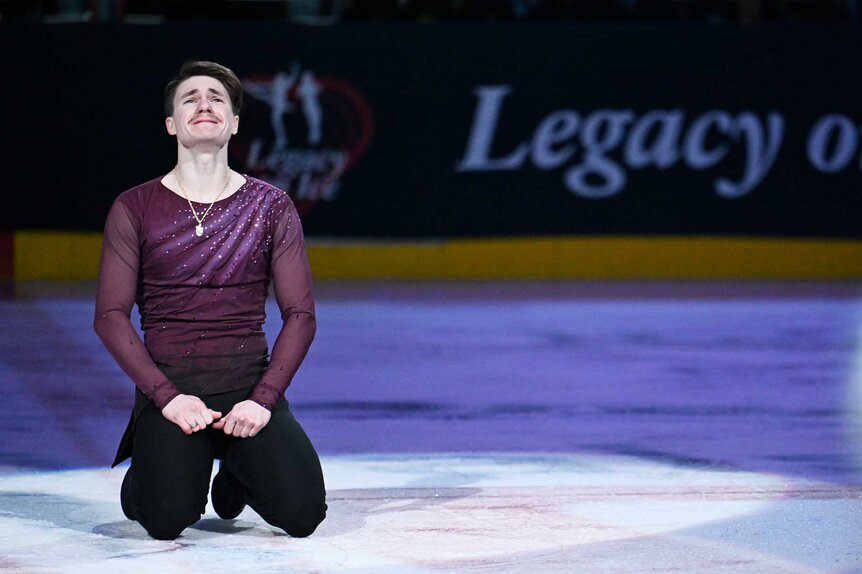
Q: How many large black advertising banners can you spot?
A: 1